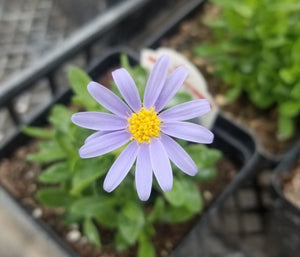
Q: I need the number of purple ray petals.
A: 13